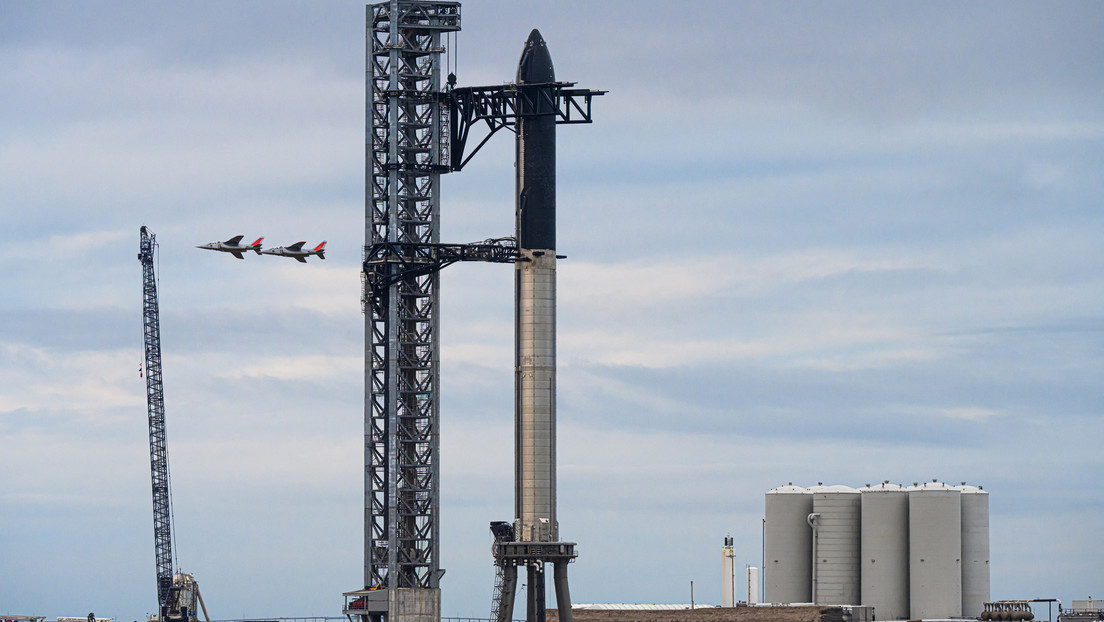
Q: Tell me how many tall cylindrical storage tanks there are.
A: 5